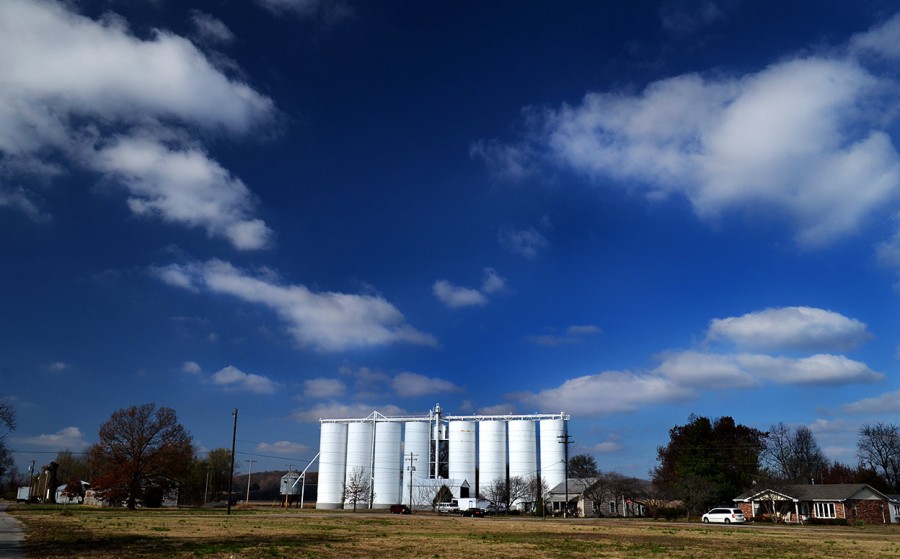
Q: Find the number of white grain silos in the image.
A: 8